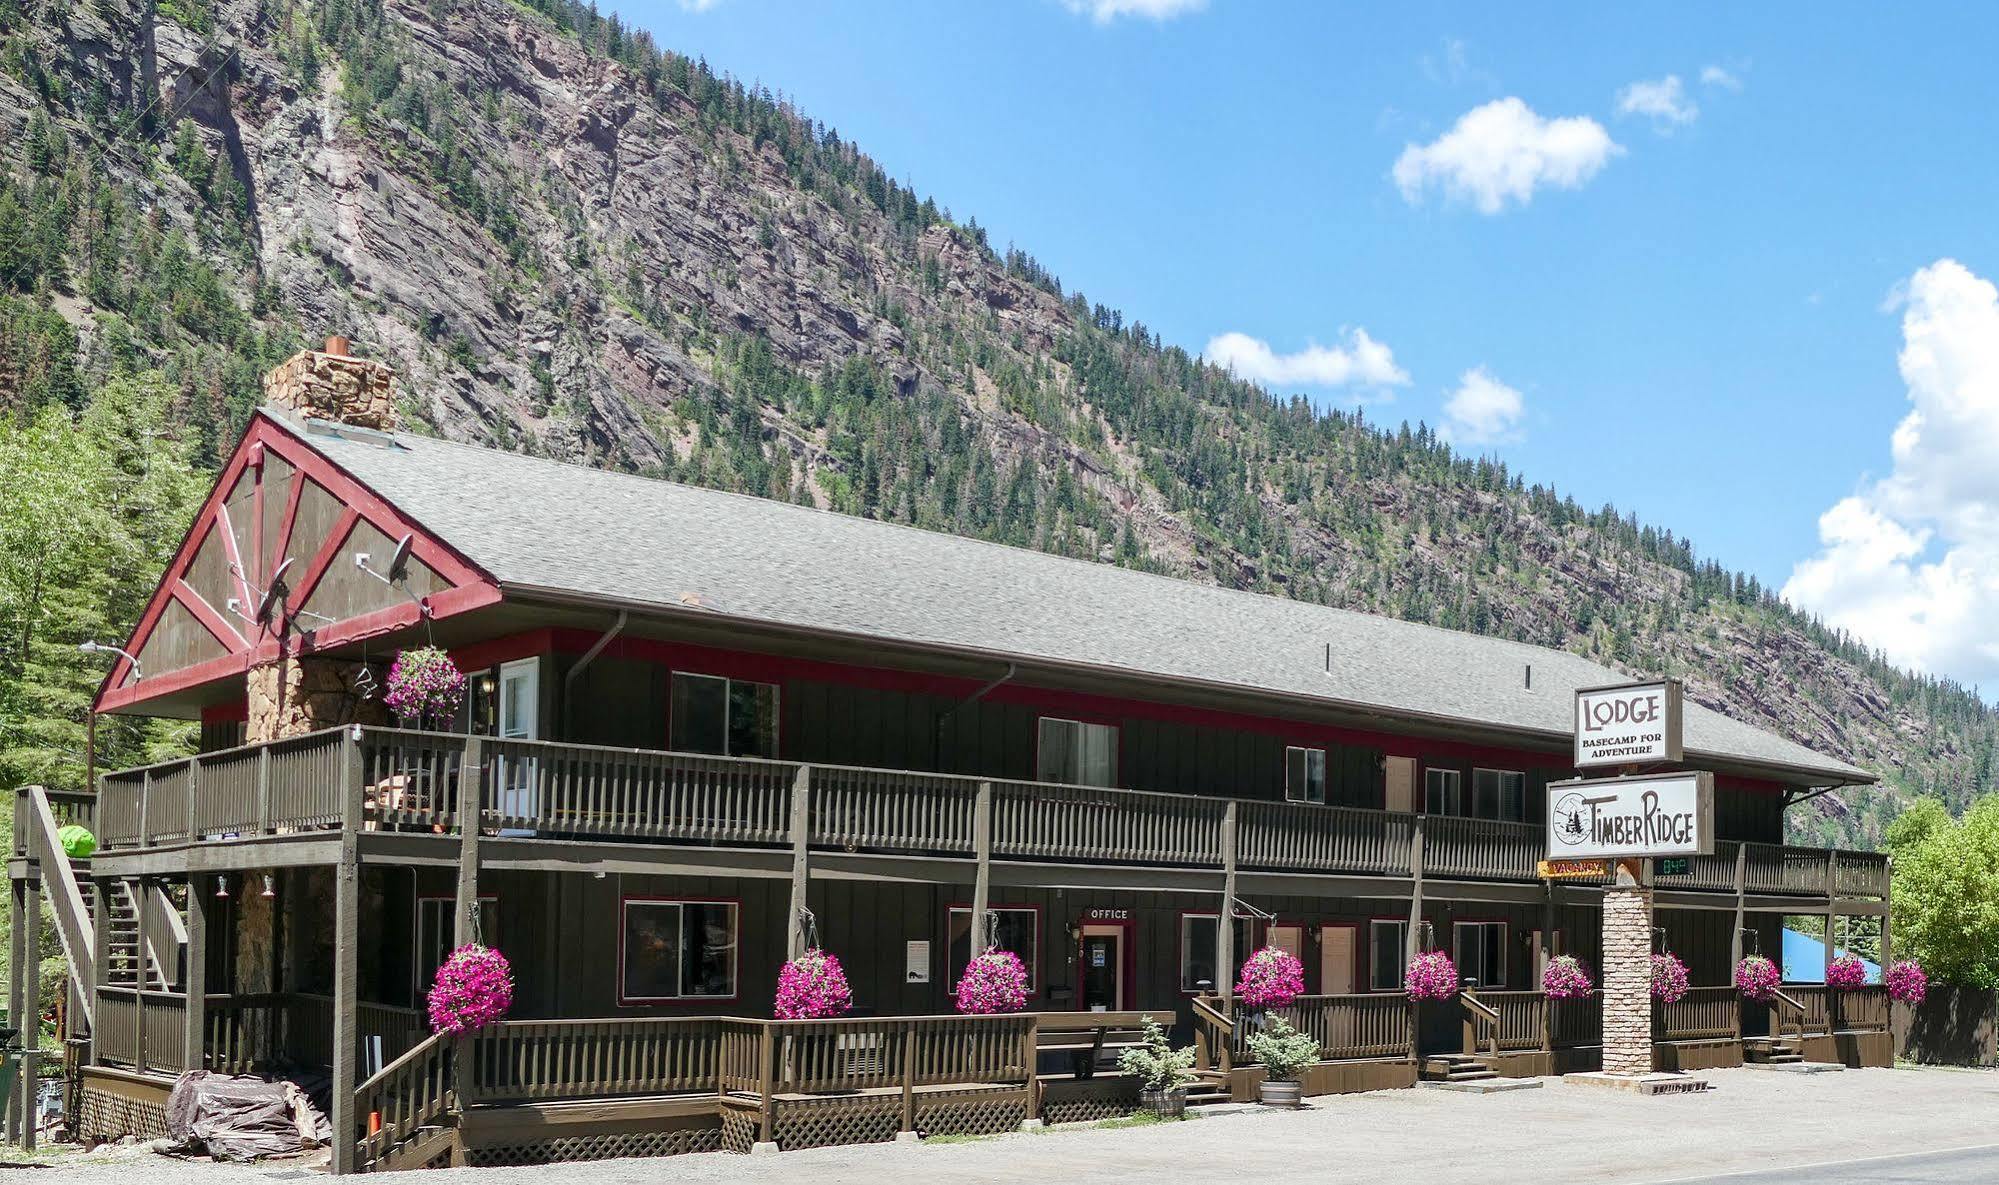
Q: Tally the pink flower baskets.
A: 11